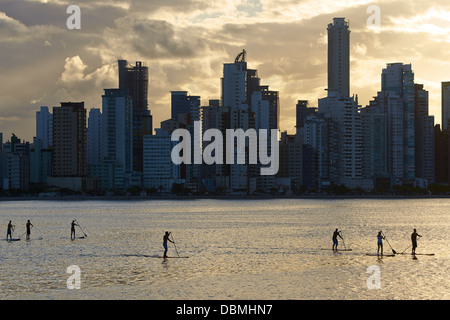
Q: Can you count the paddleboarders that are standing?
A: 7